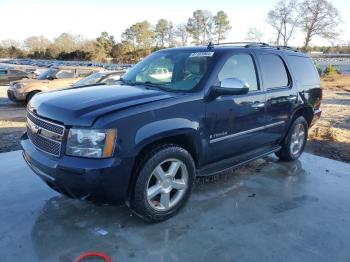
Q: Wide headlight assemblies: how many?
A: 1